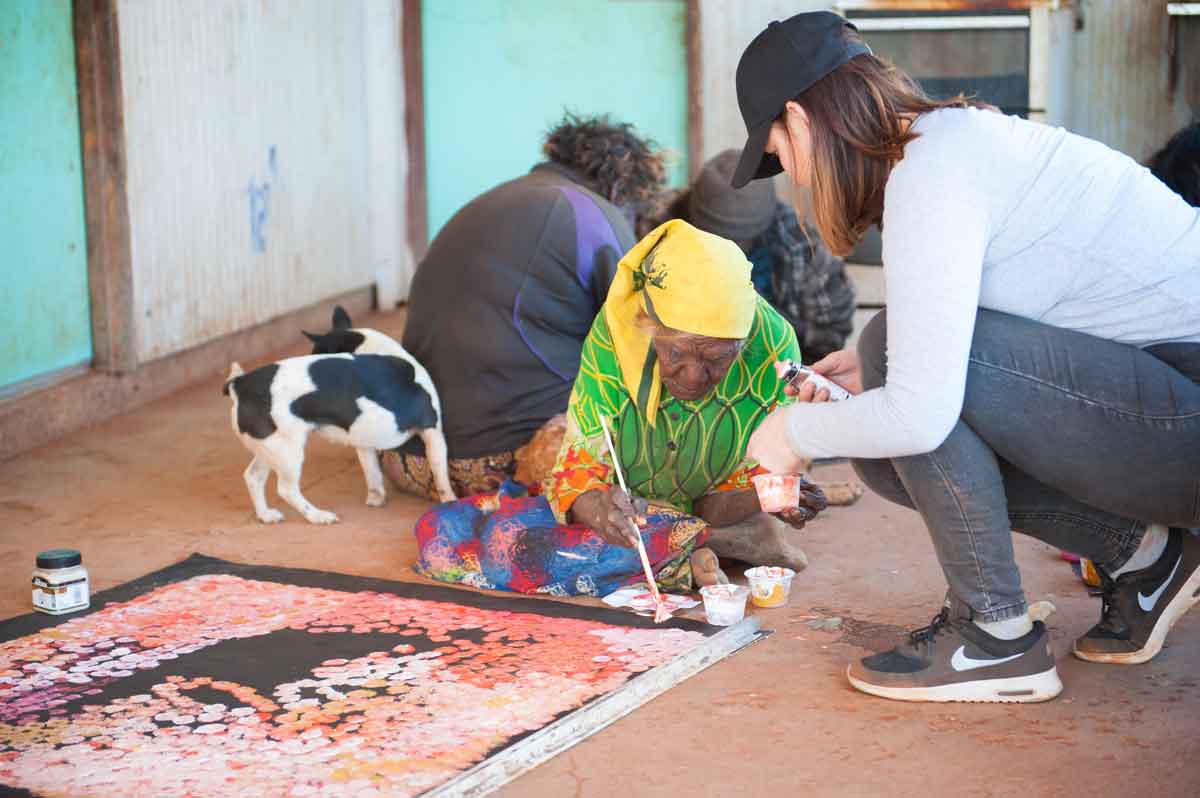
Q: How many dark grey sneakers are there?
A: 2